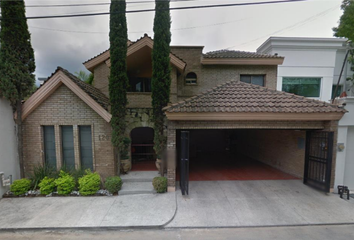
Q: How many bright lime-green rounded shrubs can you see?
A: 4